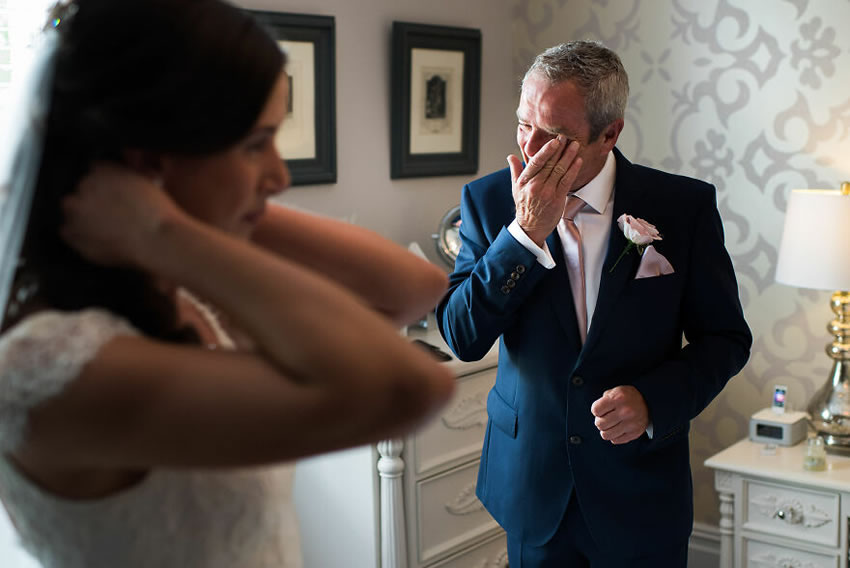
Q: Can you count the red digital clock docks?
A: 0